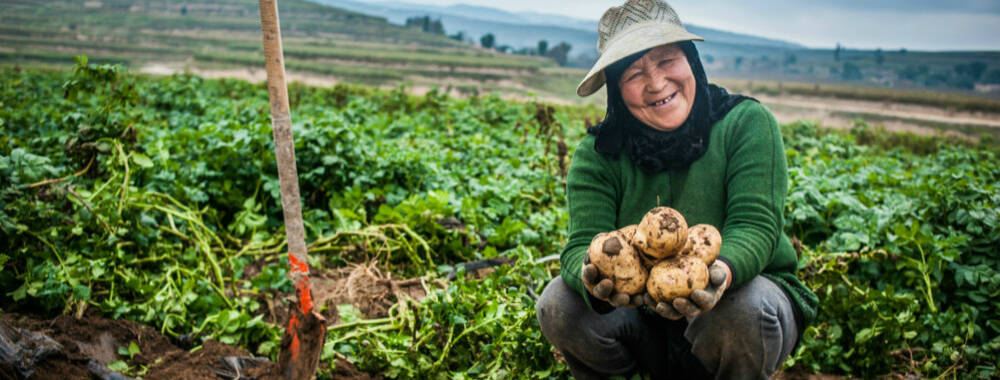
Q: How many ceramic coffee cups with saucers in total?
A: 0